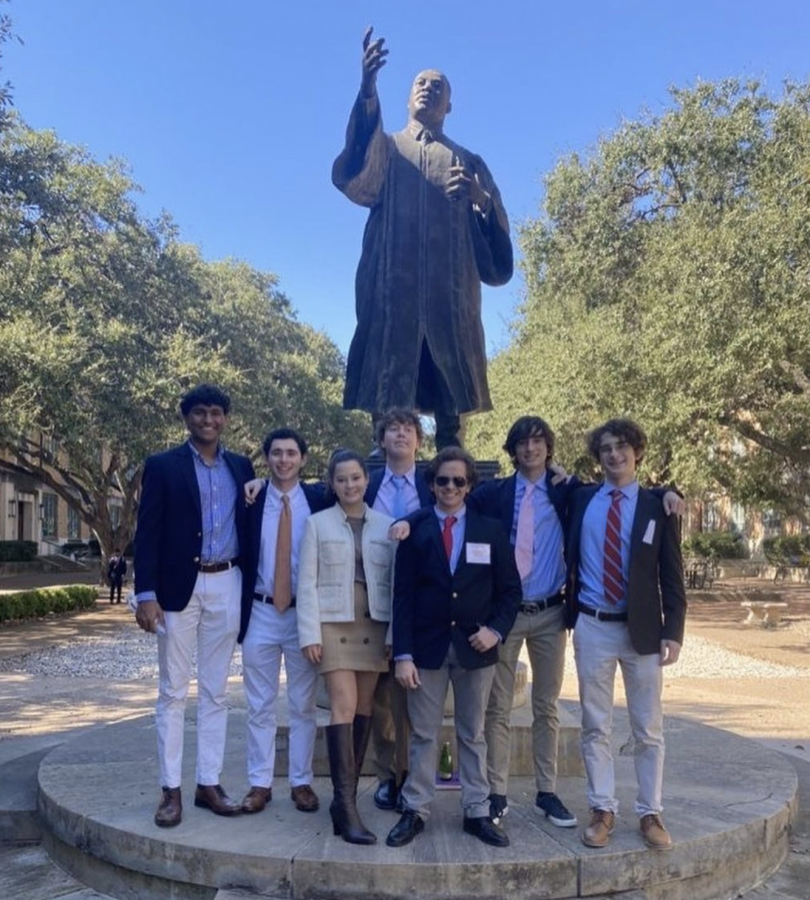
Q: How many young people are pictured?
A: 7